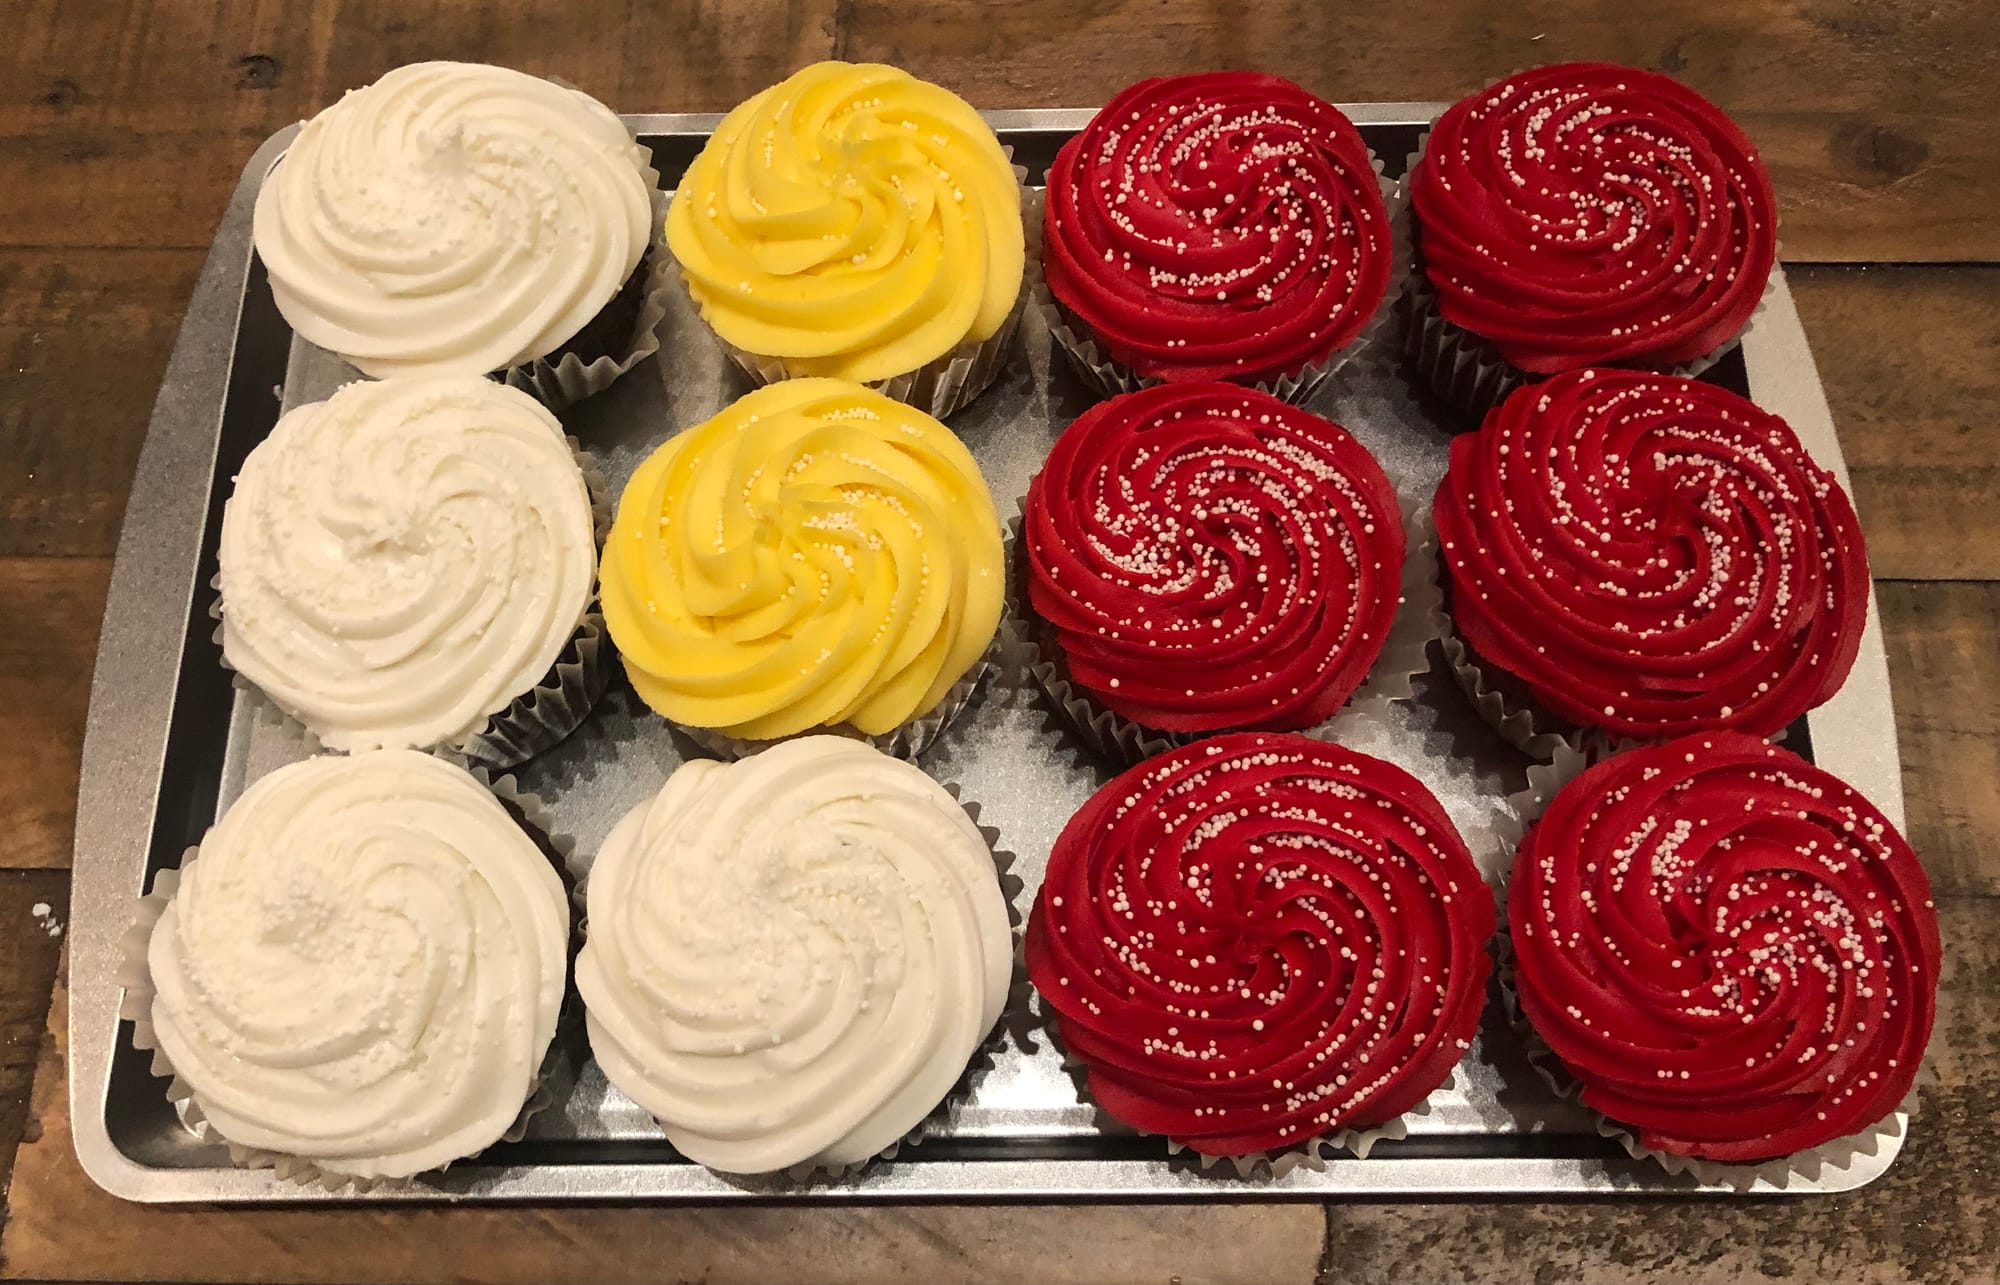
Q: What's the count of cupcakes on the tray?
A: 12